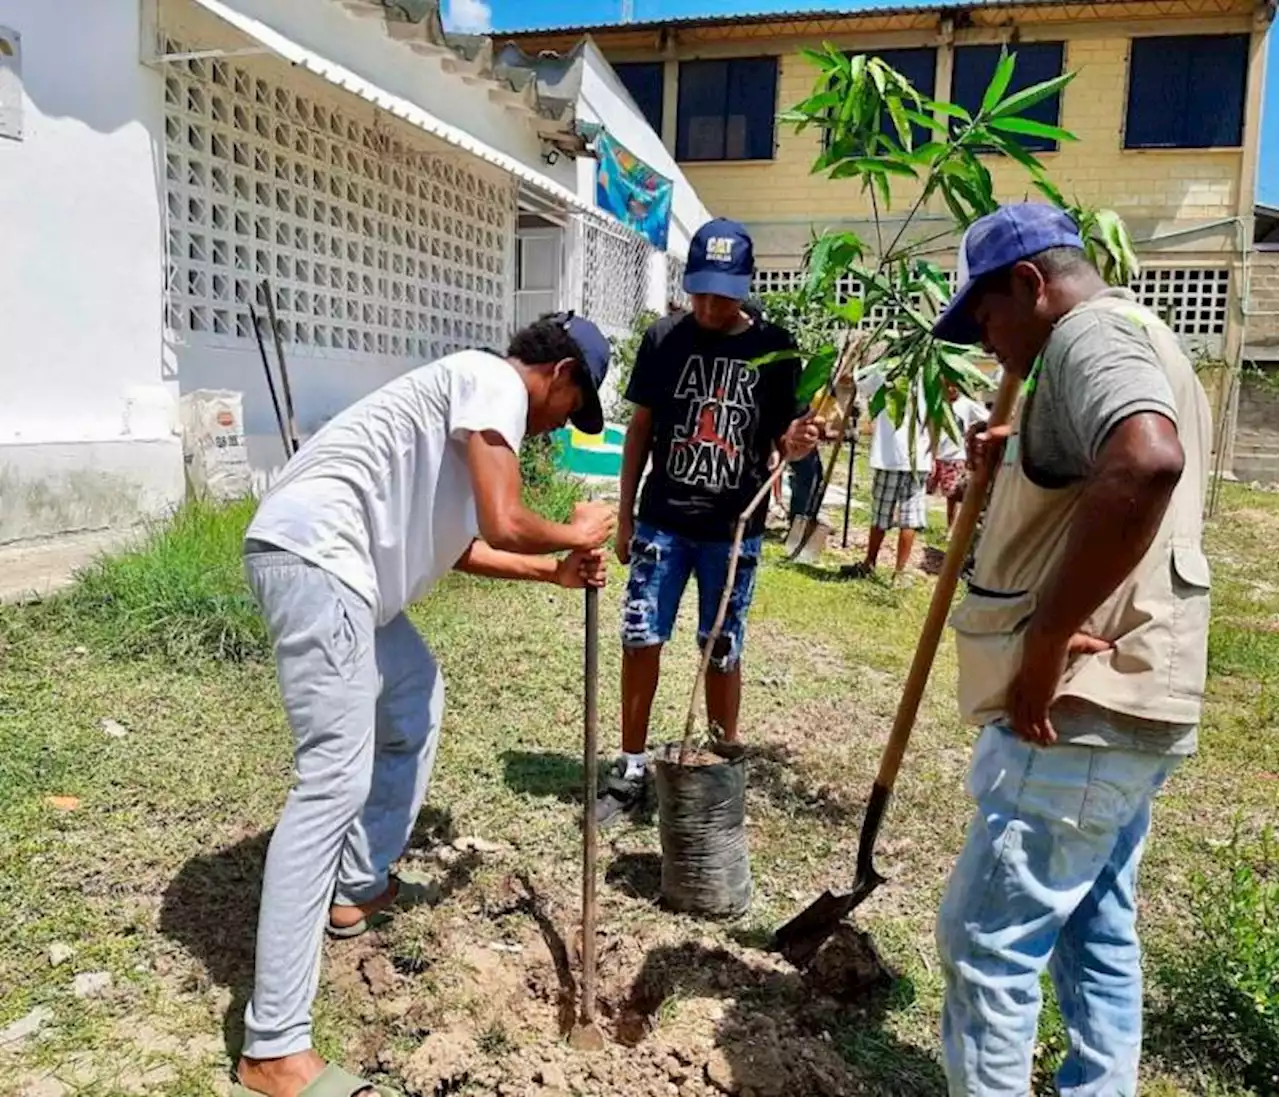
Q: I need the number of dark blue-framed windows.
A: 5